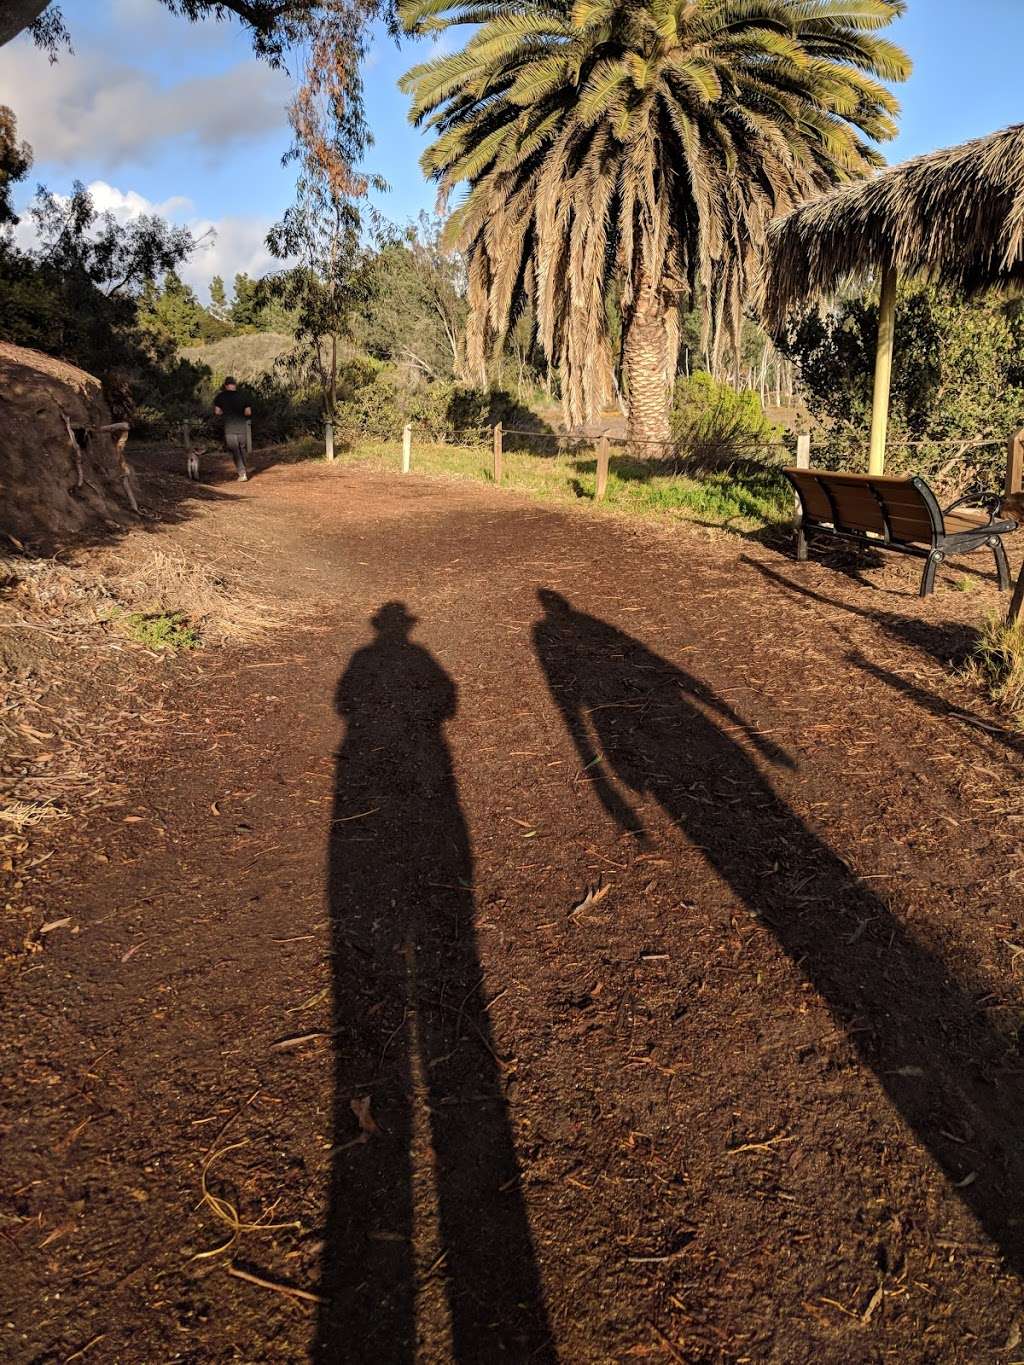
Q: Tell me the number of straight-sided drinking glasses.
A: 0